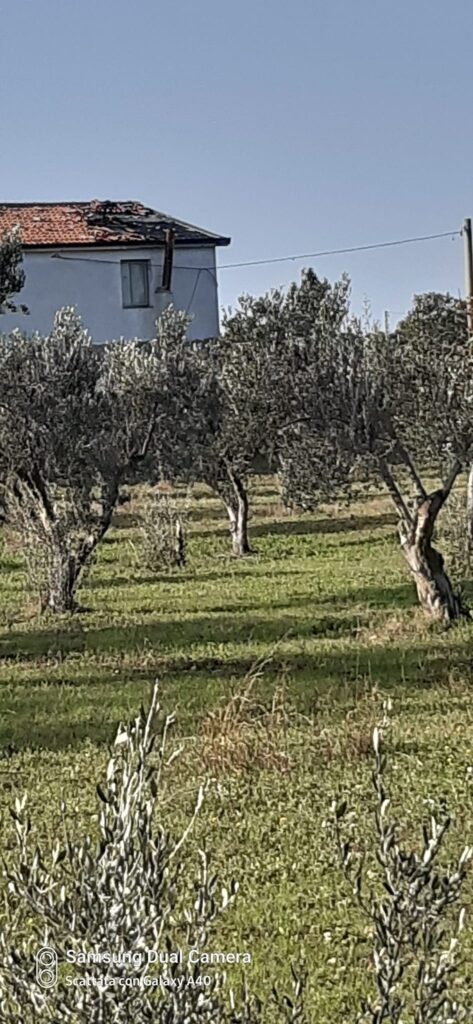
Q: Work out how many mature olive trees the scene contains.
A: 3